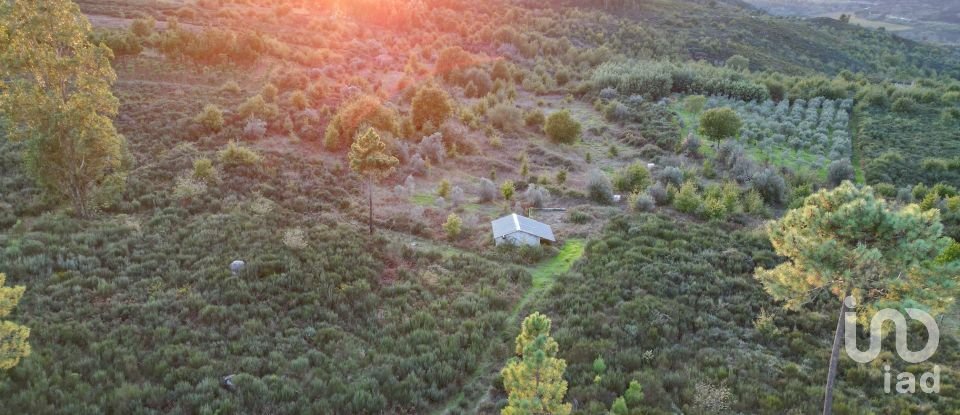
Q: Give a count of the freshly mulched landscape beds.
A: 0